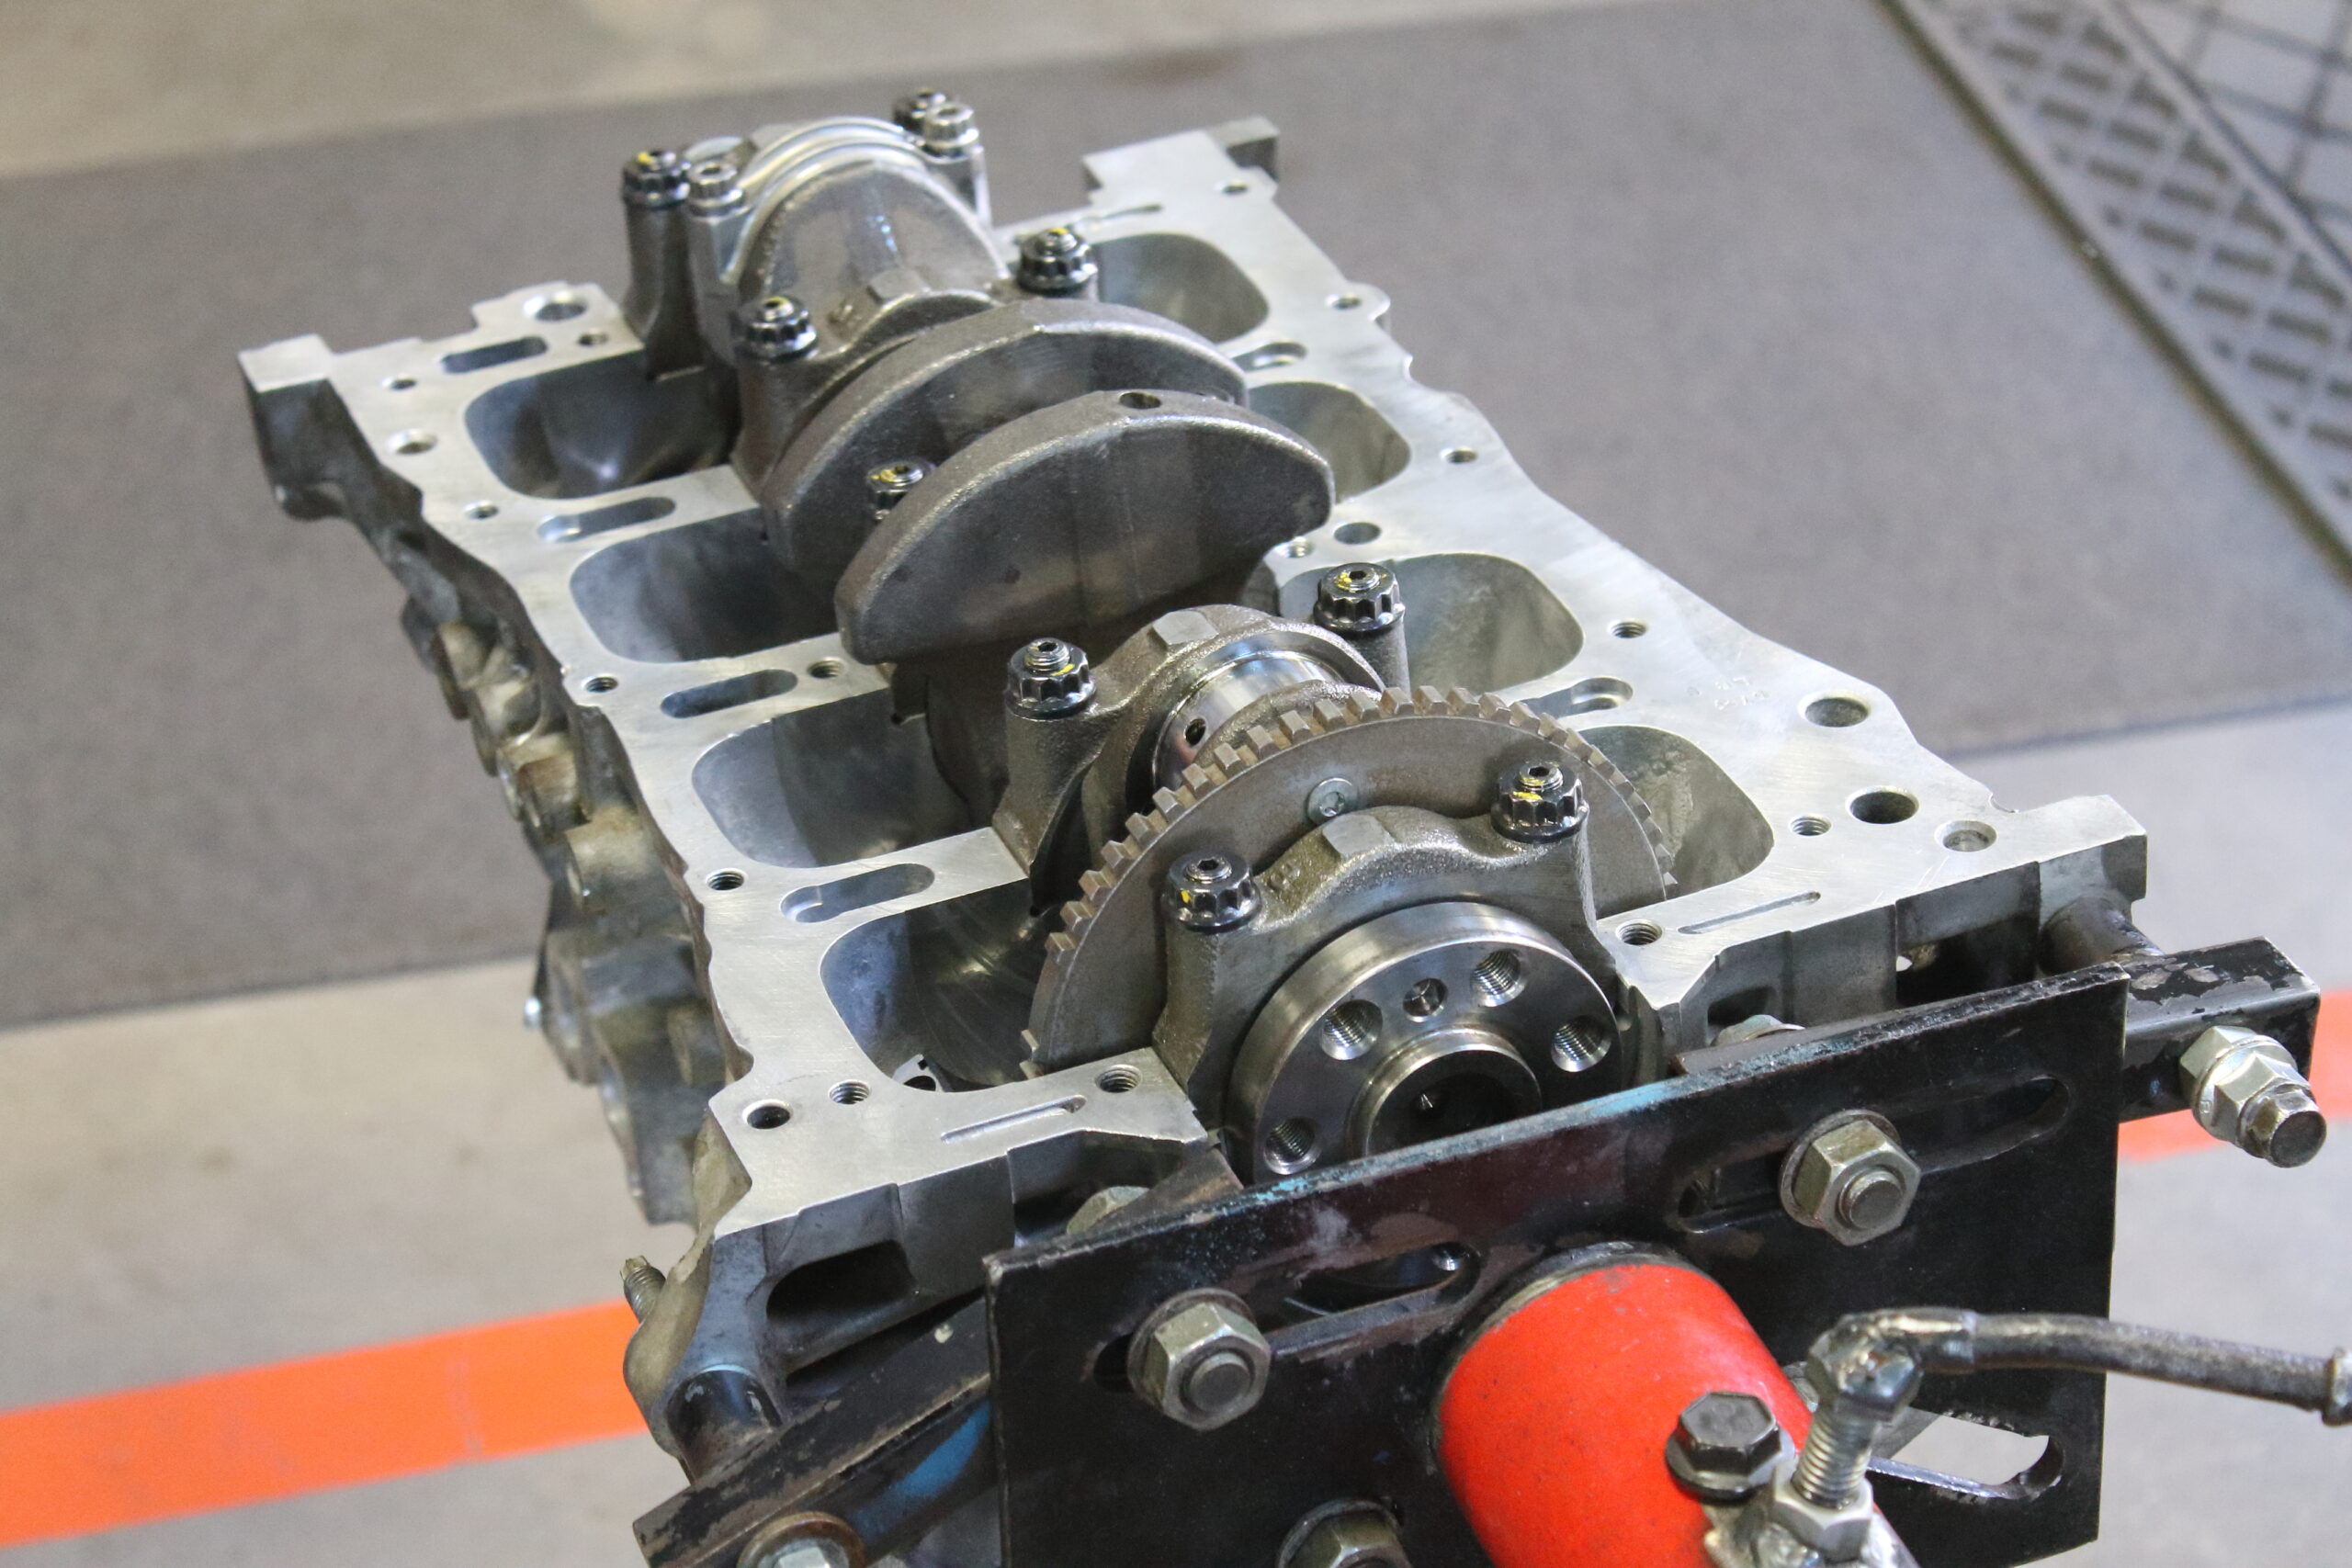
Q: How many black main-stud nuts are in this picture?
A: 9